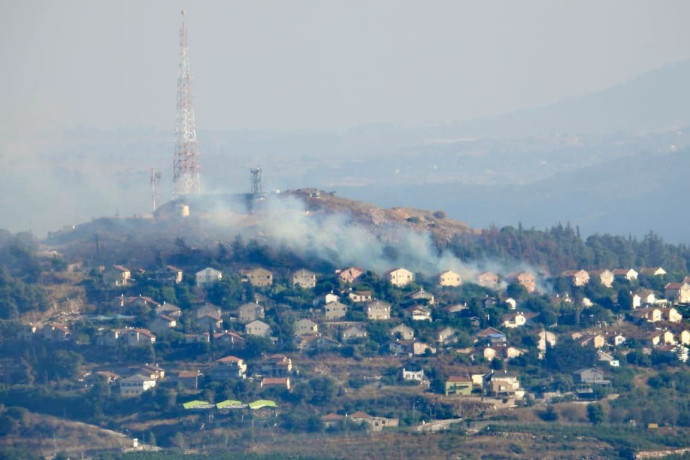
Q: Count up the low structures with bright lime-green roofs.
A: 3